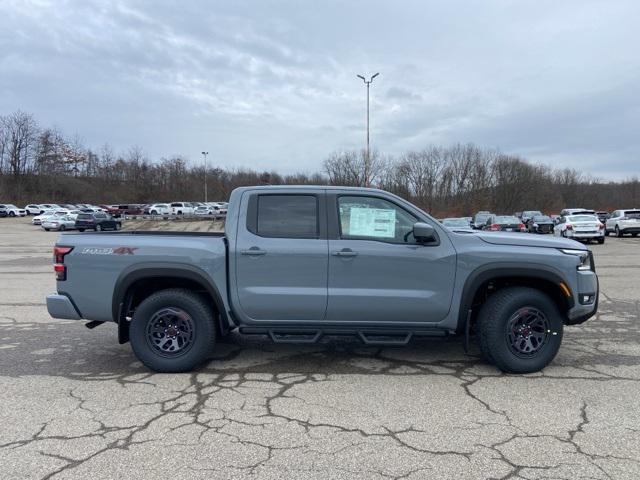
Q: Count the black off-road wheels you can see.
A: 2